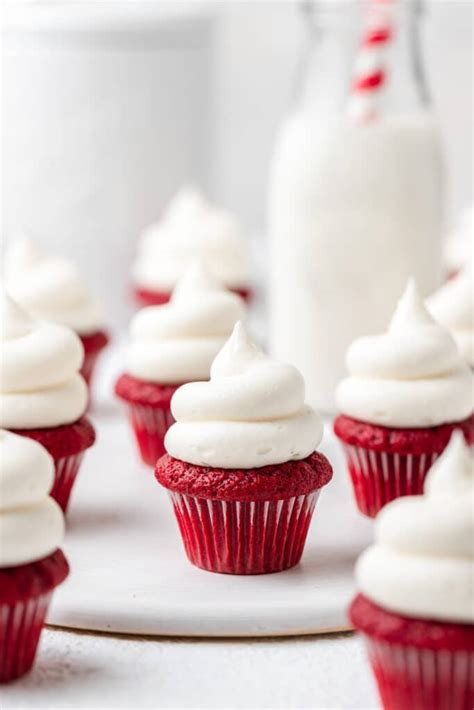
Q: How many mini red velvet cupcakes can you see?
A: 10